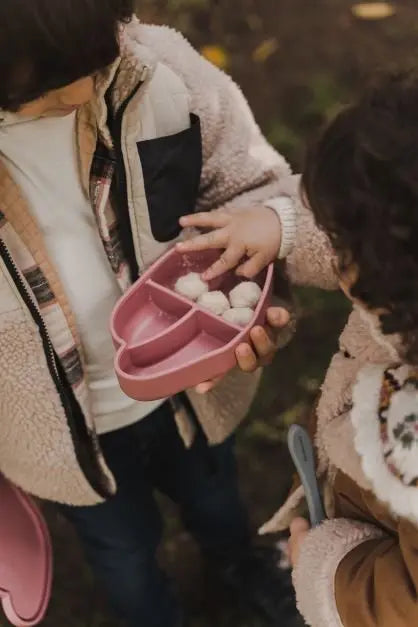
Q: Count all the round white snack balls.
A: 4